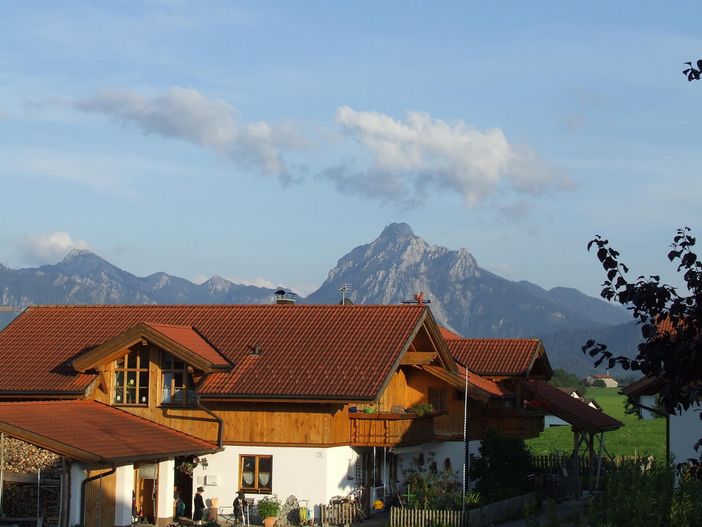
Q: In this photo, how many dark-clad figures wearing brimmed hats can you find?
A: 2